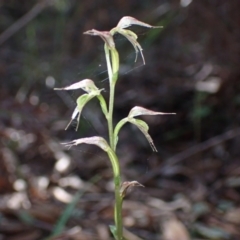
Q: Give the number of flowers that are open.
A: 3